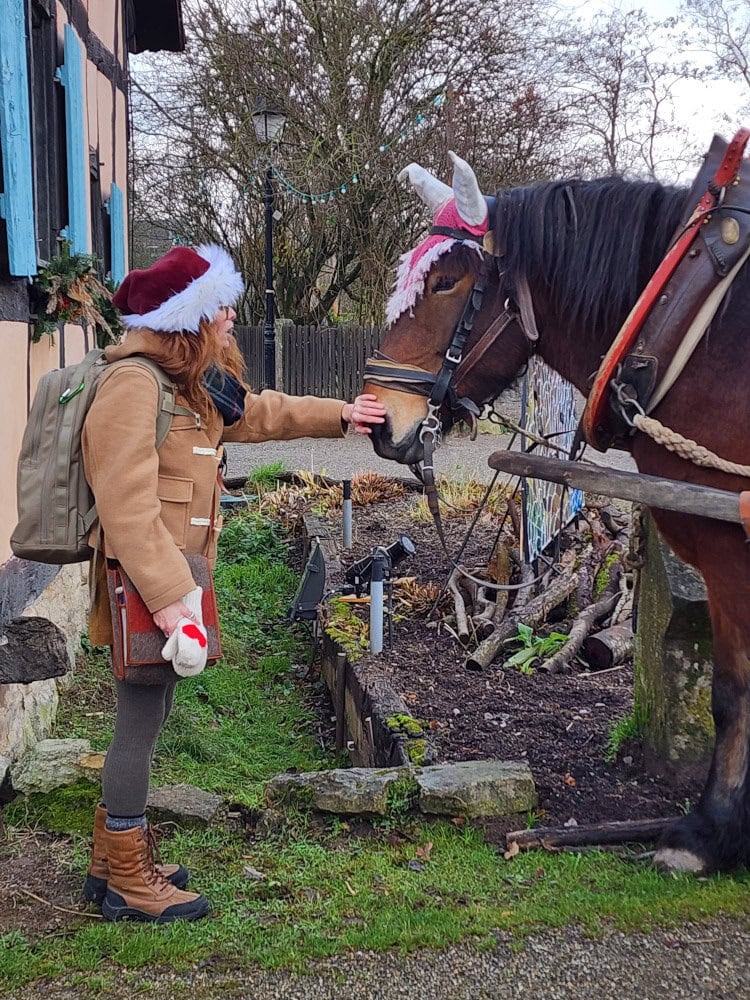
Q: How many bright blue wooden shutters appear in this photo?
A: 3